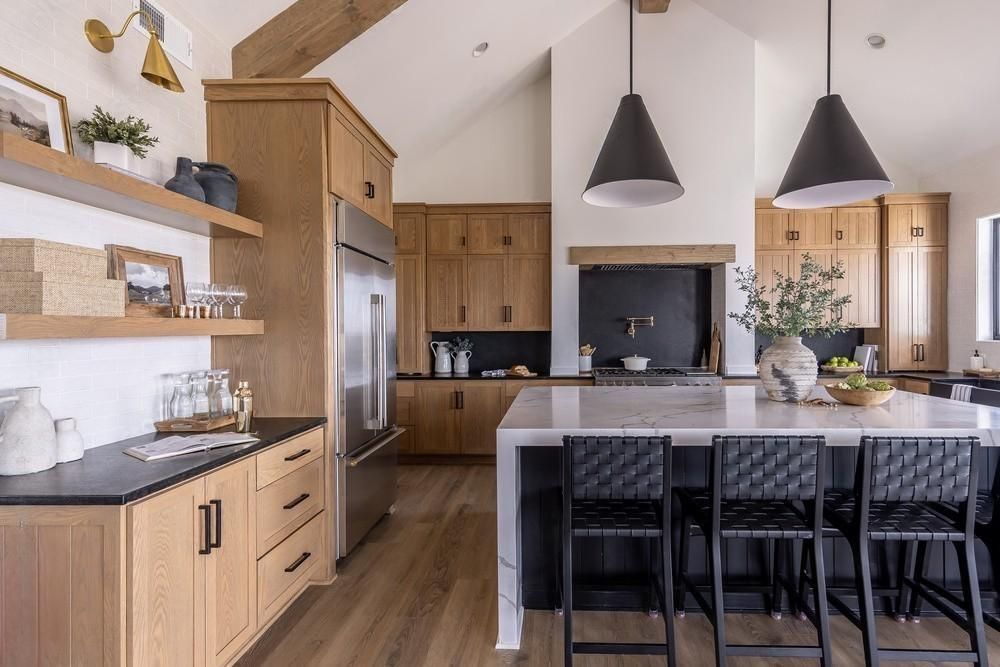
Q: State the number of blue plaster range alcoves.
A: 0